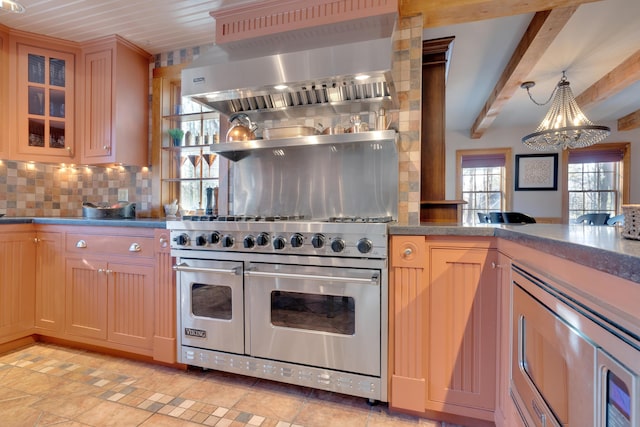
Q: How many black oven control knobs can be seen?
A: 11